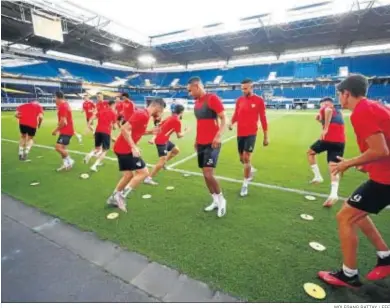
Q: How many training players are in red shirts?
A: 13